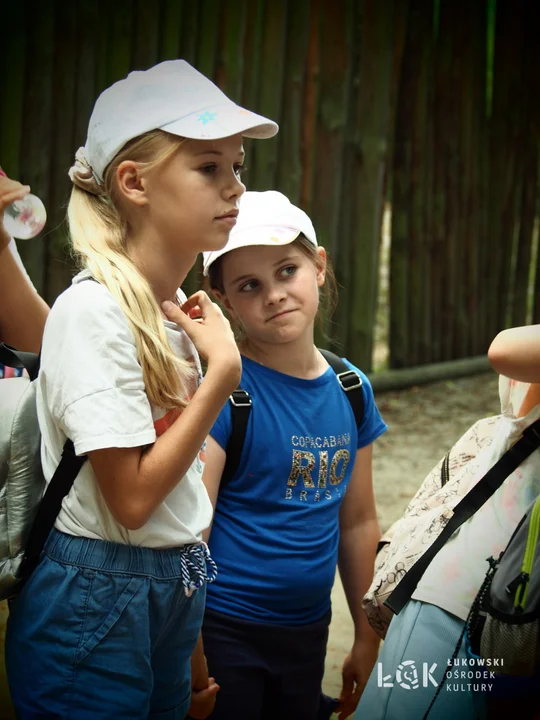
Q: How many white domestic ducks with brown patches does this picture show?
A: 0